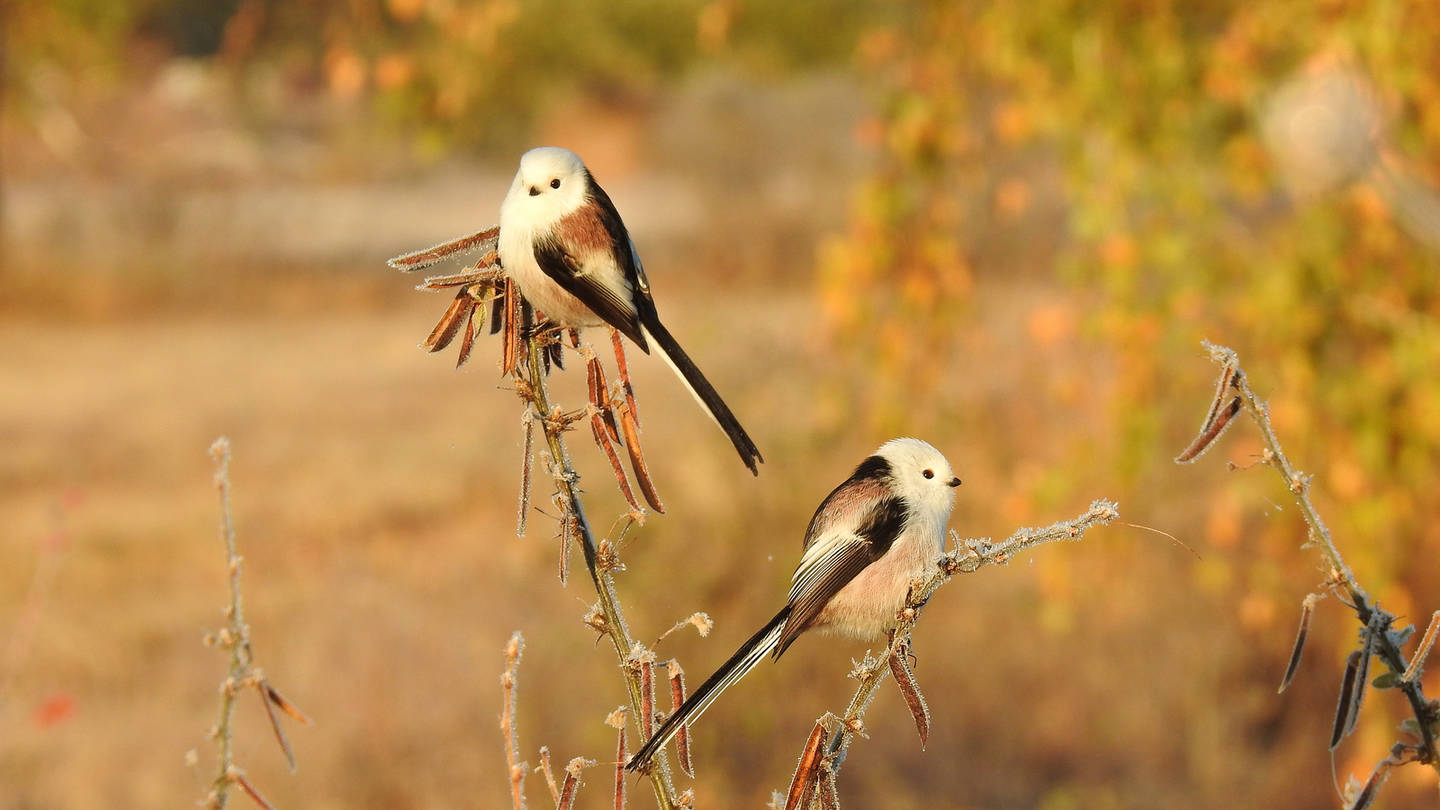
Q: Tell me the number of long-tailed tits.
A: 2